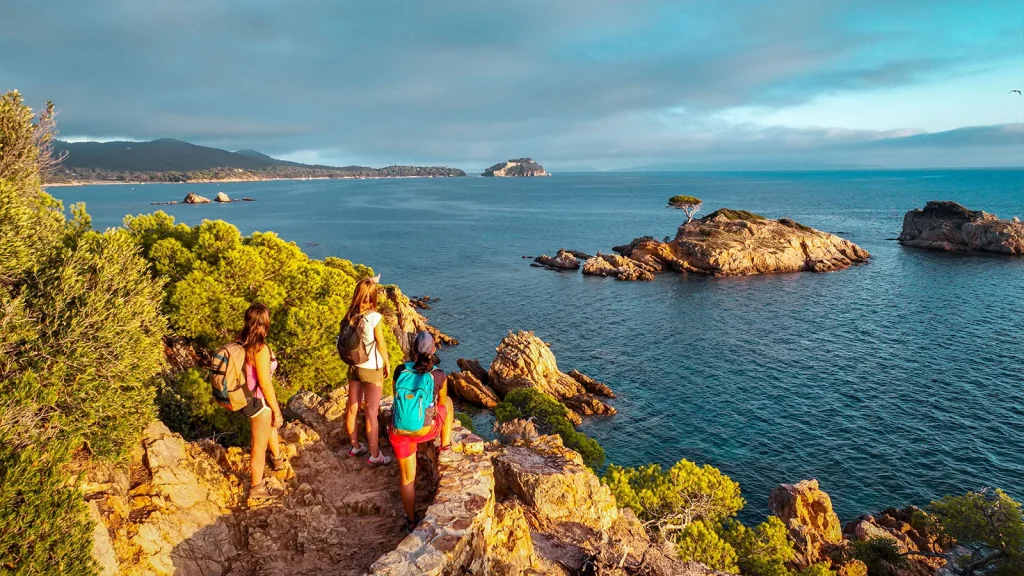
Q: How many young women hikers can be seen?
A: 3